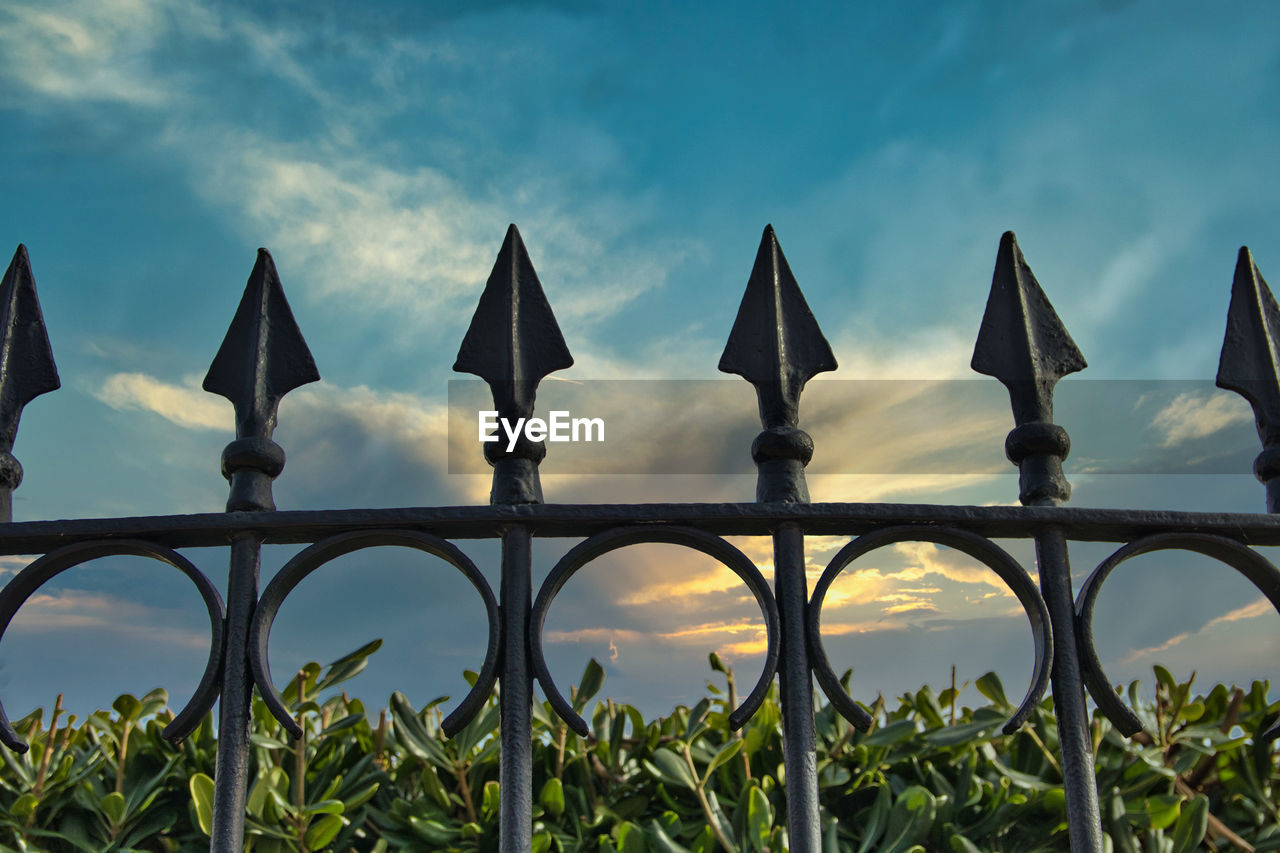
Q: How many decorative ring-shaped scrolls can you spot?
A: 5